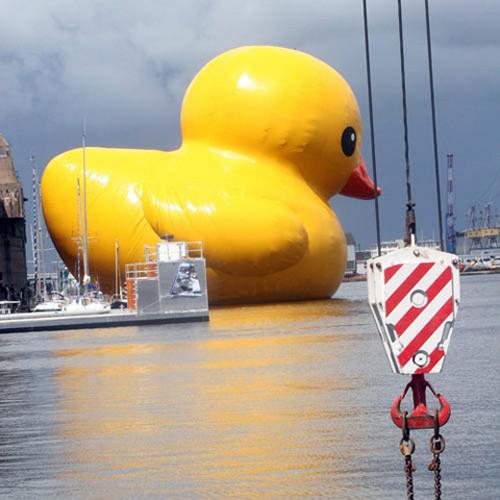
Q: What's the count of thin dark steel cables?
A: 3